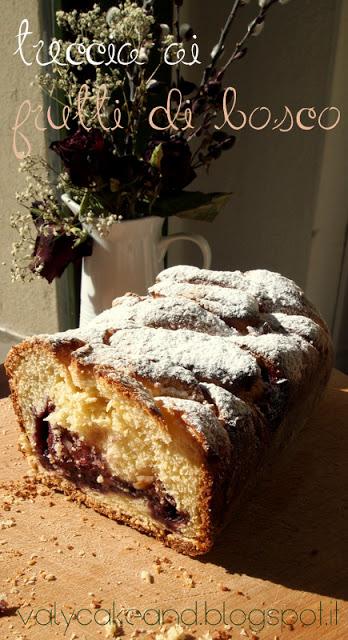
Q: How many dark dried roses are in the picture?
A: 3